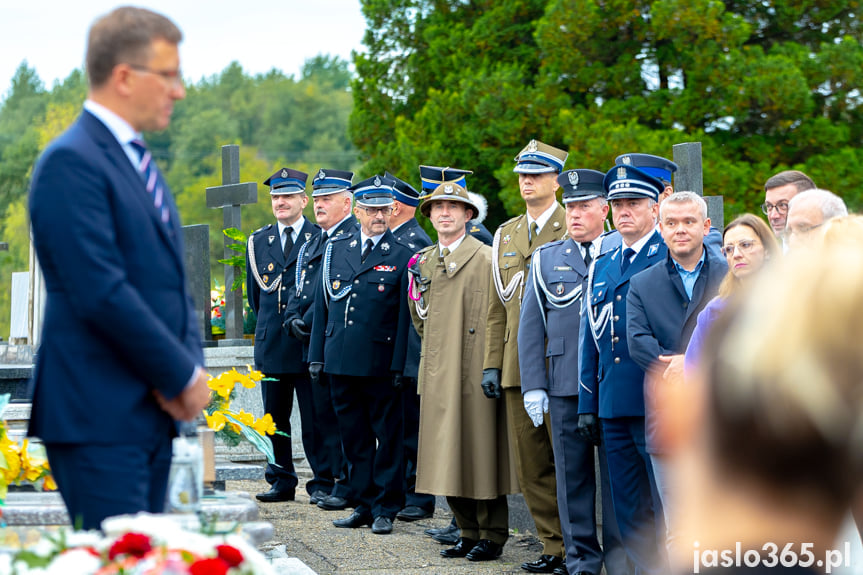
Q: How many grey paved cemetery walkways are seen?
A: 1